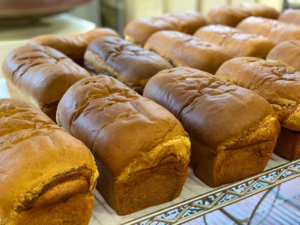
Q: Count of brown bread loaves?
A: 14